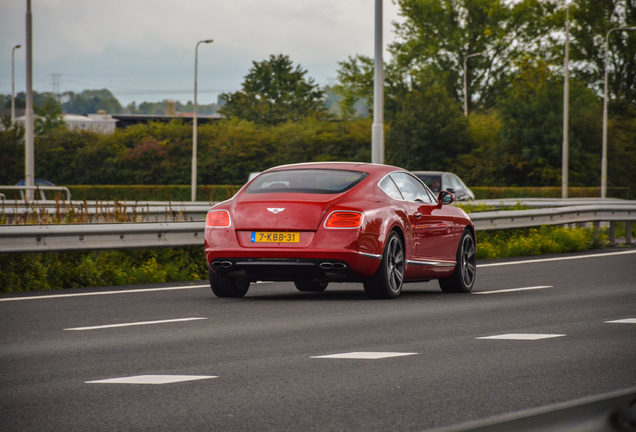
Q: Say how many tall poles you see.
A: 7